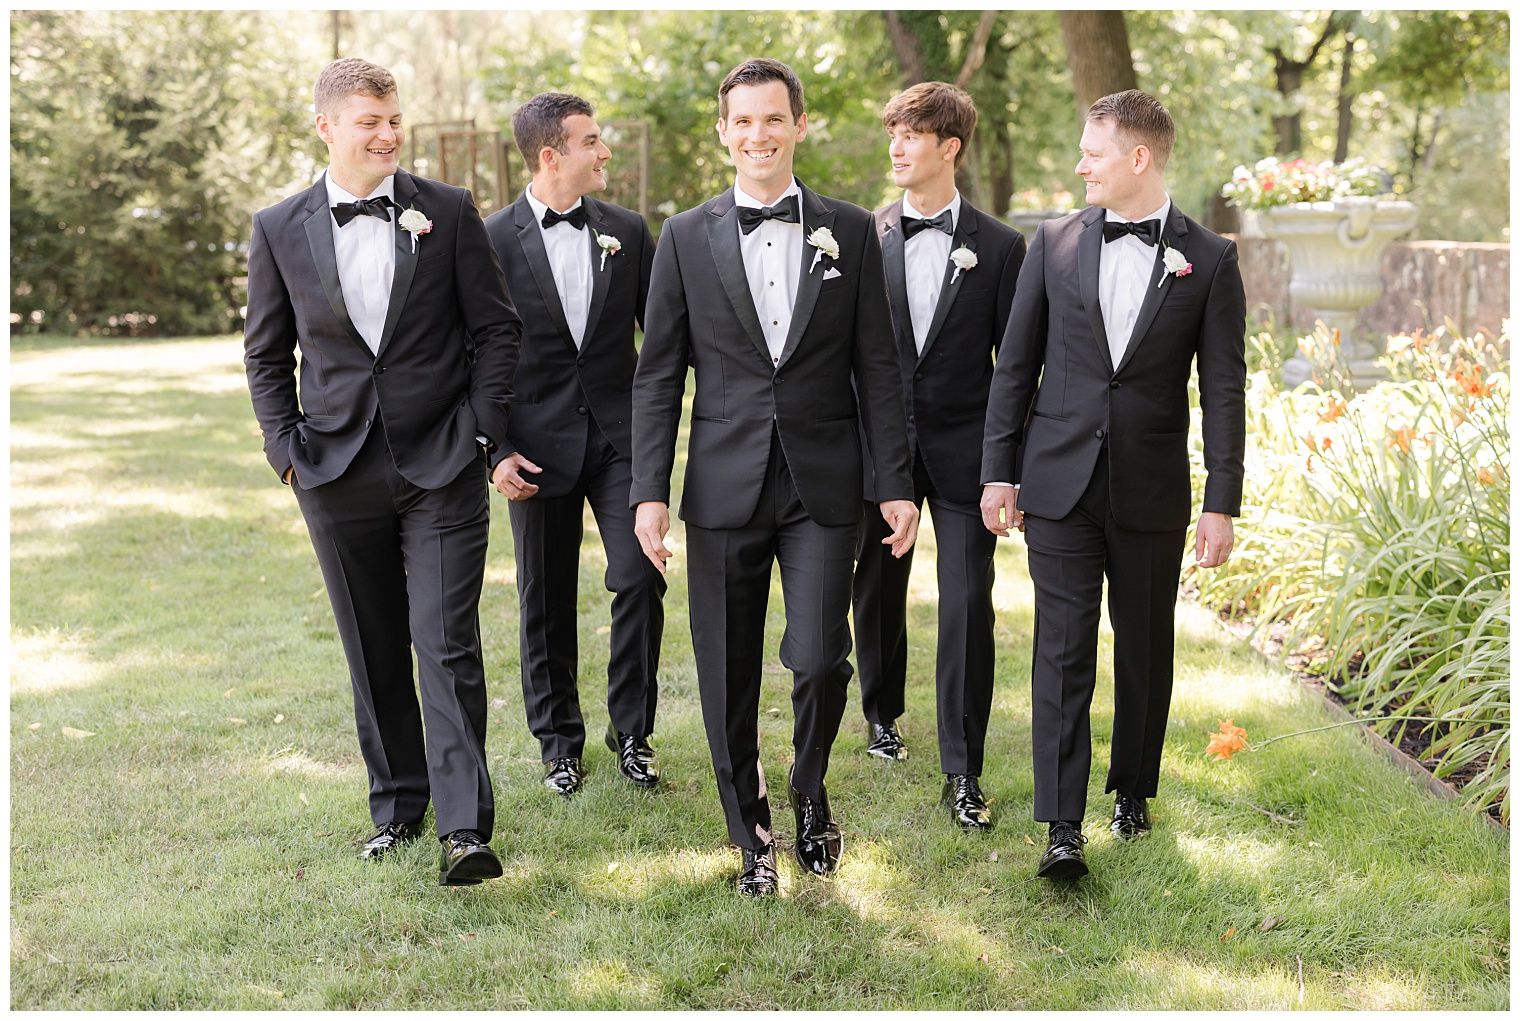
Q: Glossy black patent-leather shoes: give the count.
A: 10